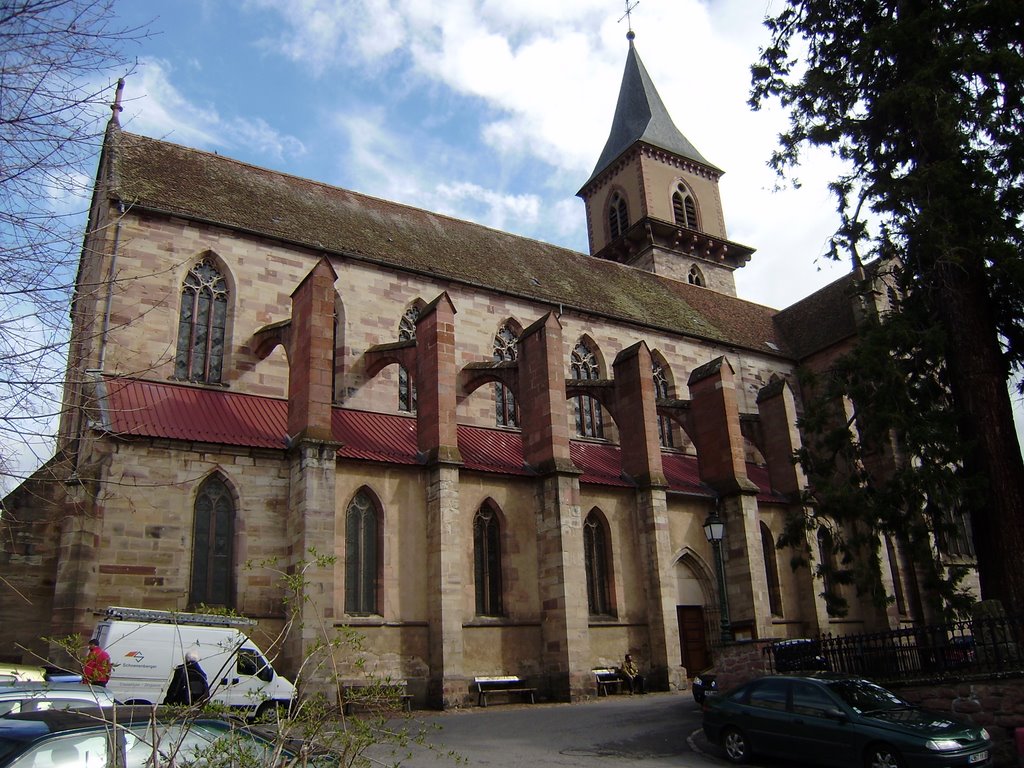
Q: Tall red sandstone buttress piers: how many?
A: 6